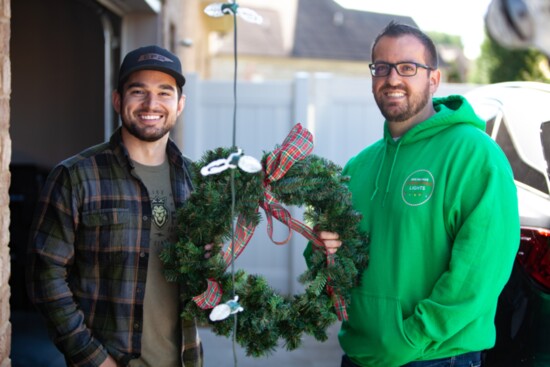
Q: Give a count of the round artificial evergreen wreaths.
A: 1